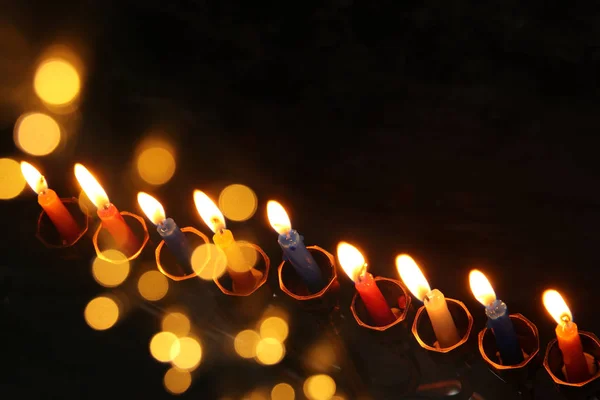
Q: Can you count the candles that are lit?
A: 9